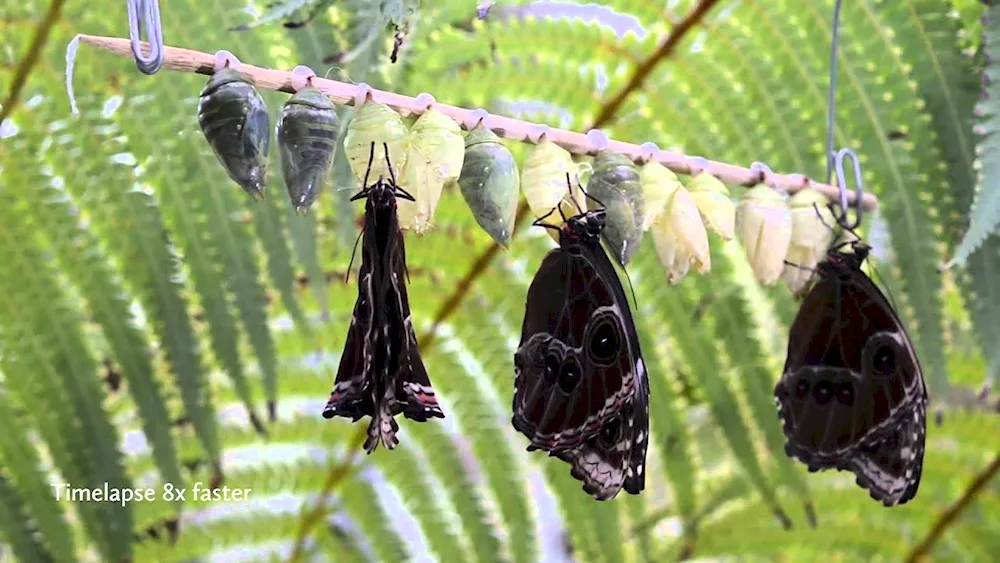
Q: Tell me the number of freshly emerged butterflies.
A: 3